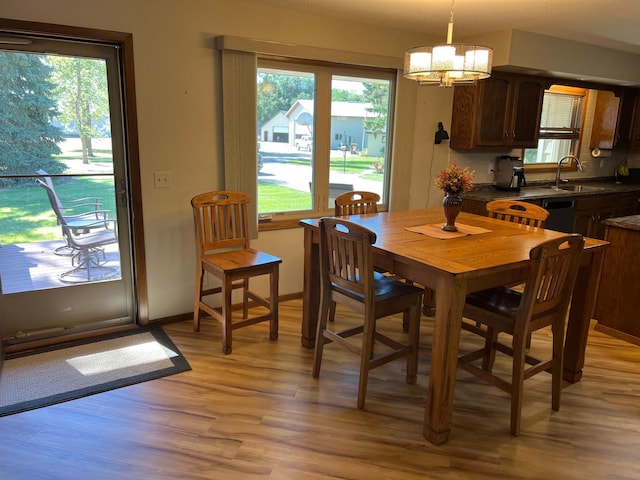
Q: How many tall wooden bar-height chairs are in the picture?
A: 5